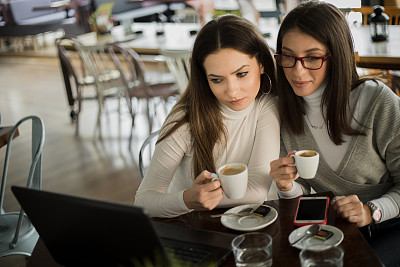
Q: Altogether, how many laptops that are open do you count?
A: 1